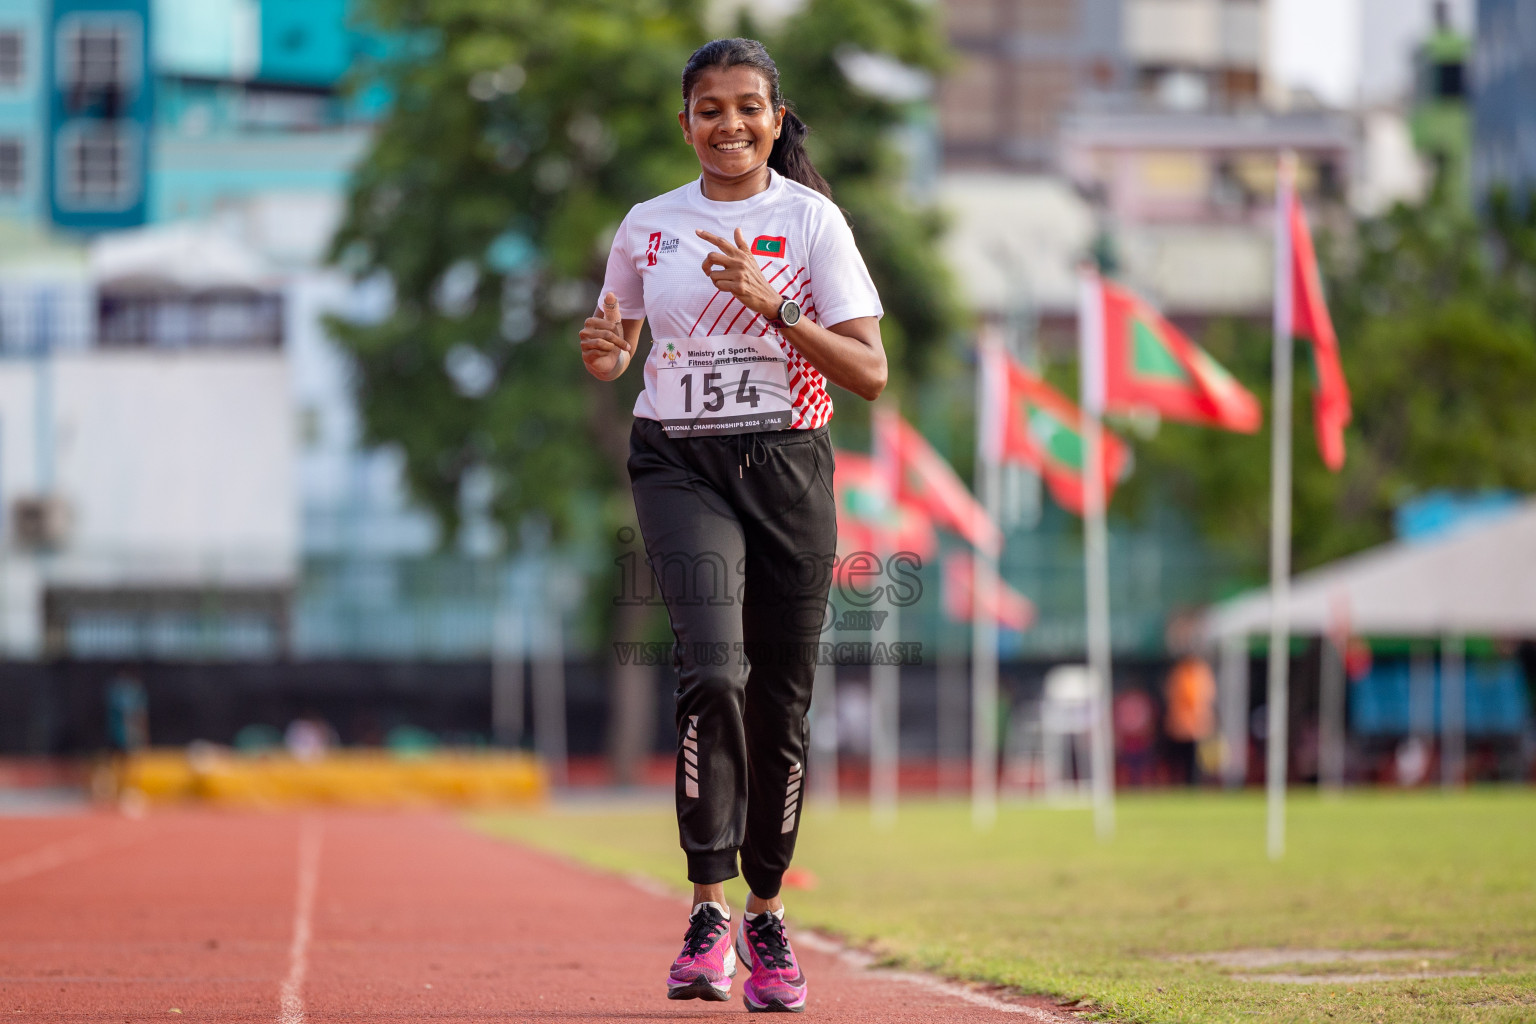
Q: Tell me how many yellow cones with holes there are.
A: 0